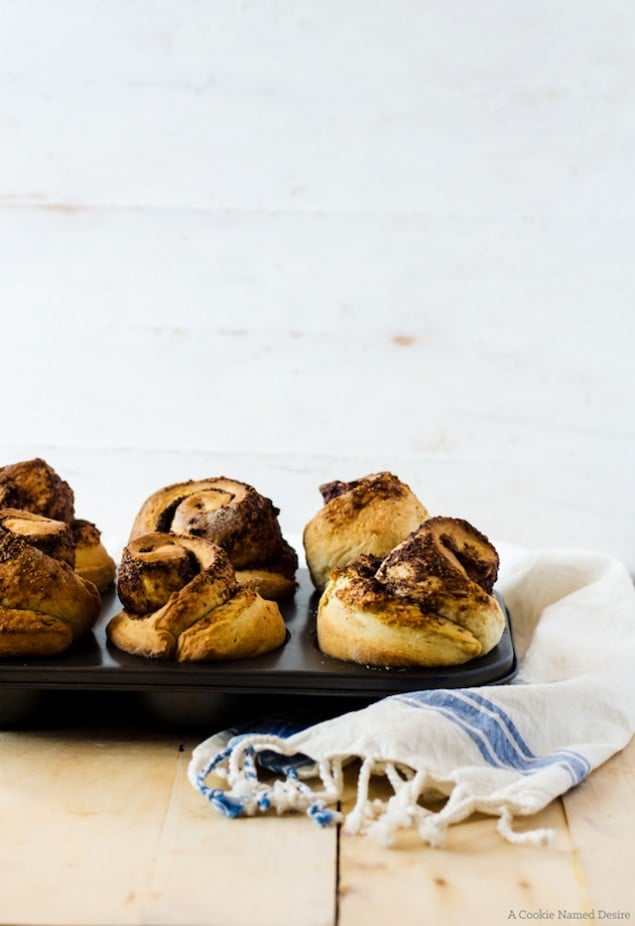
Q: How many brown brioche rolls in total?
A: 6